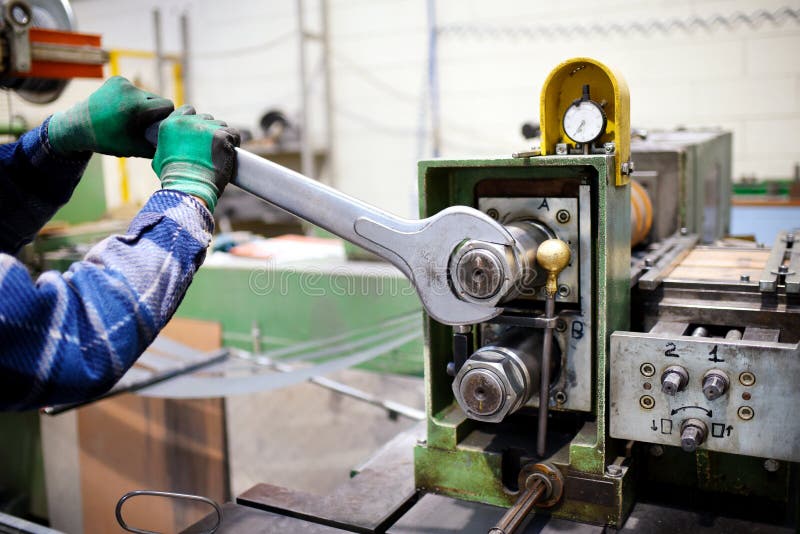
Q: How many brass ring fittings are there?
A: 4